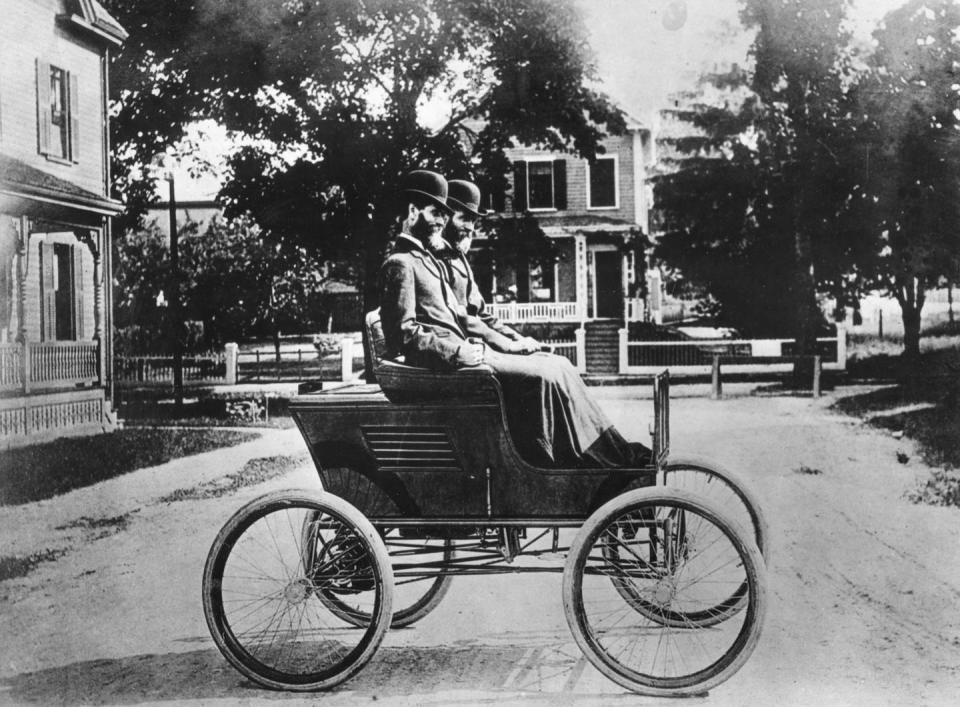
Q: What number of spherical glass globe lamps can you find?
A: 1